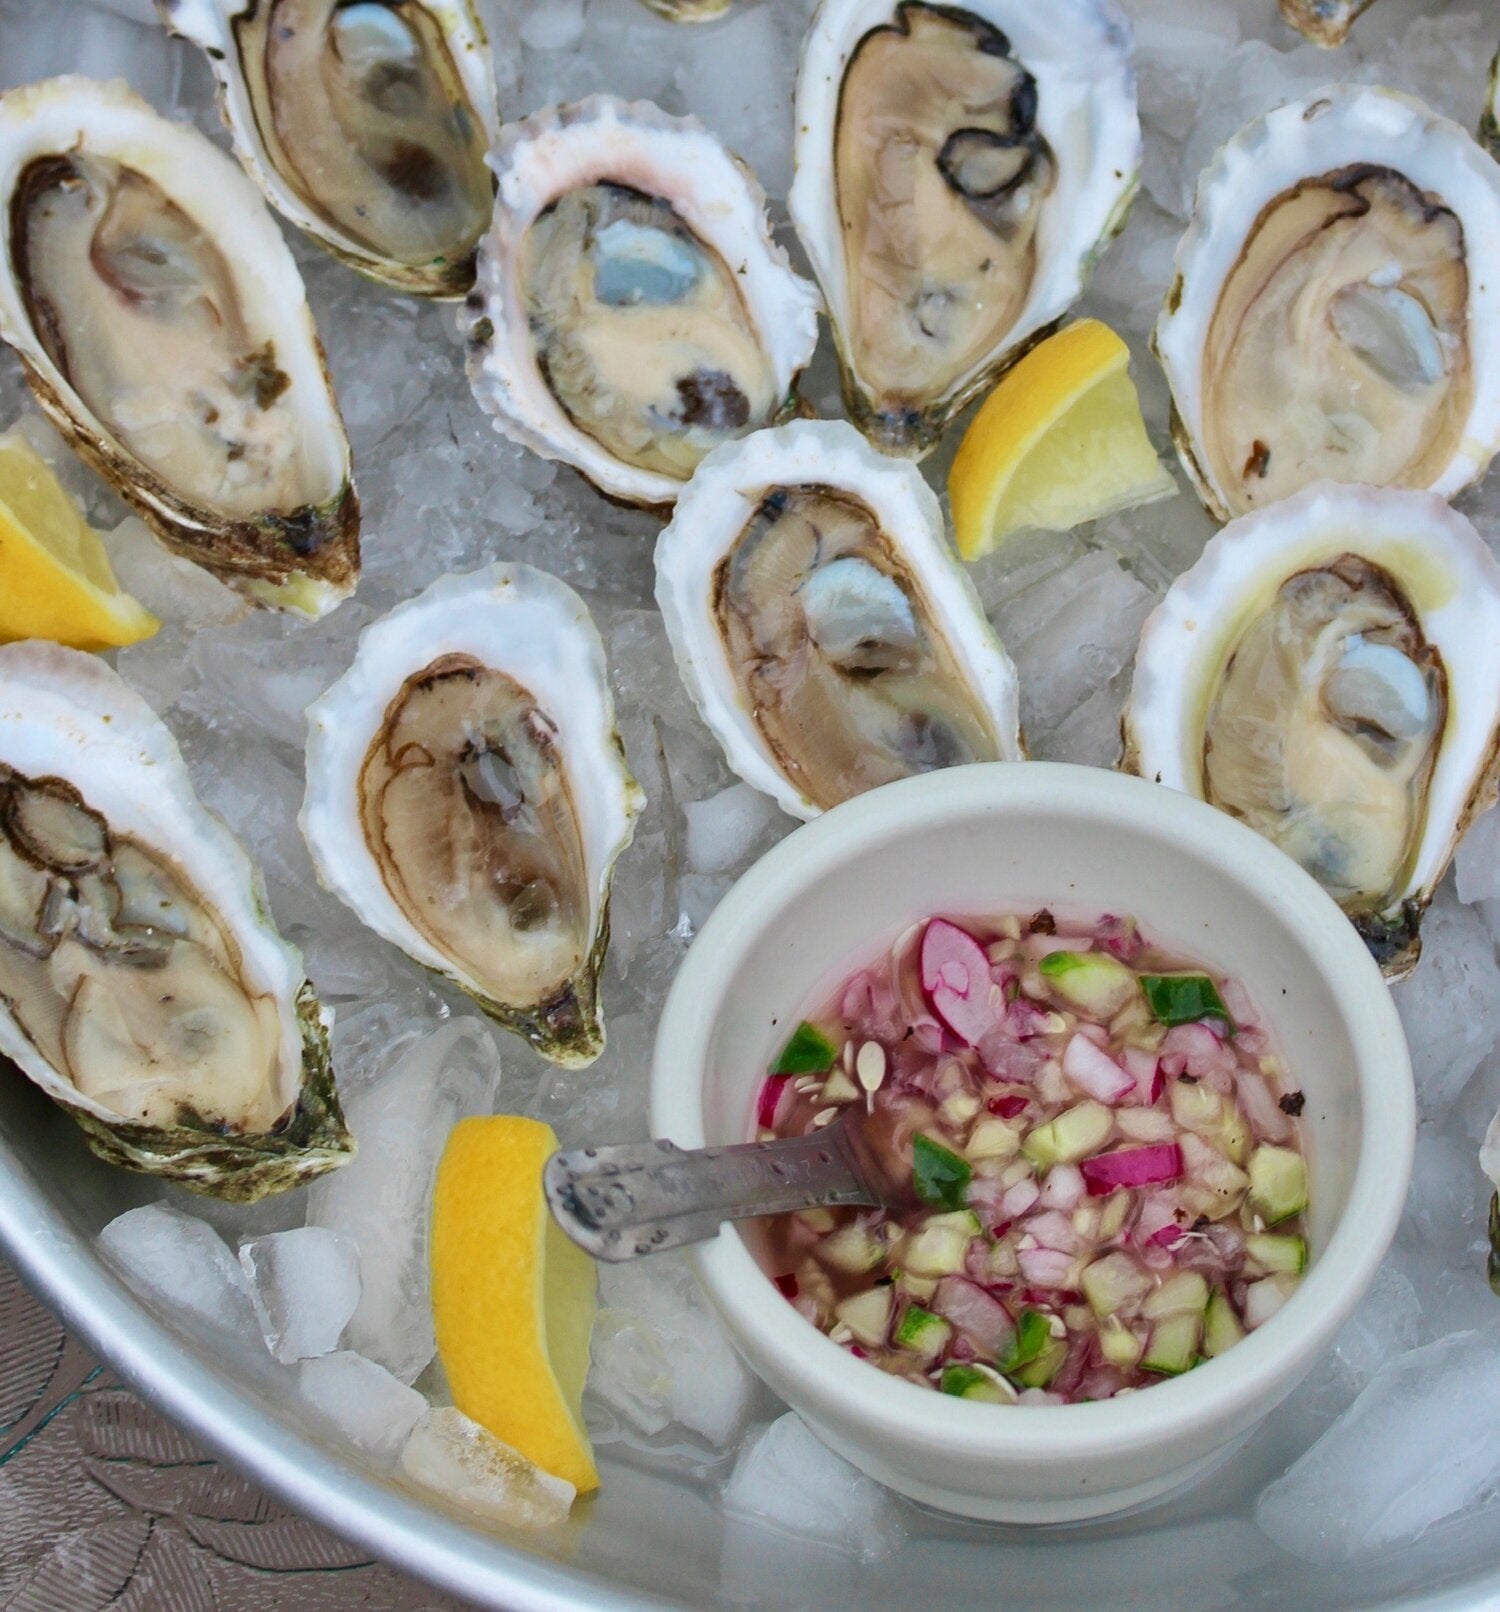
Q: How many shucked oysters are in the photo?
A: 9